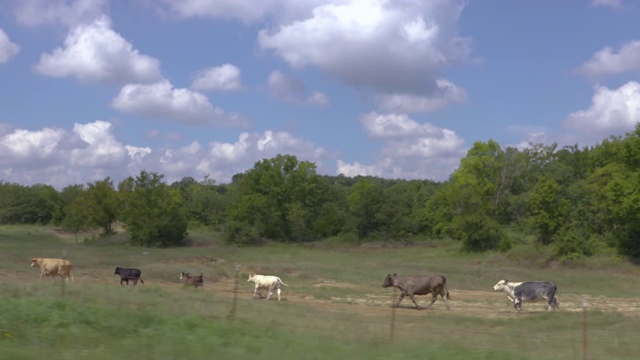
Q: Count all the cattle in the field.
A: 6